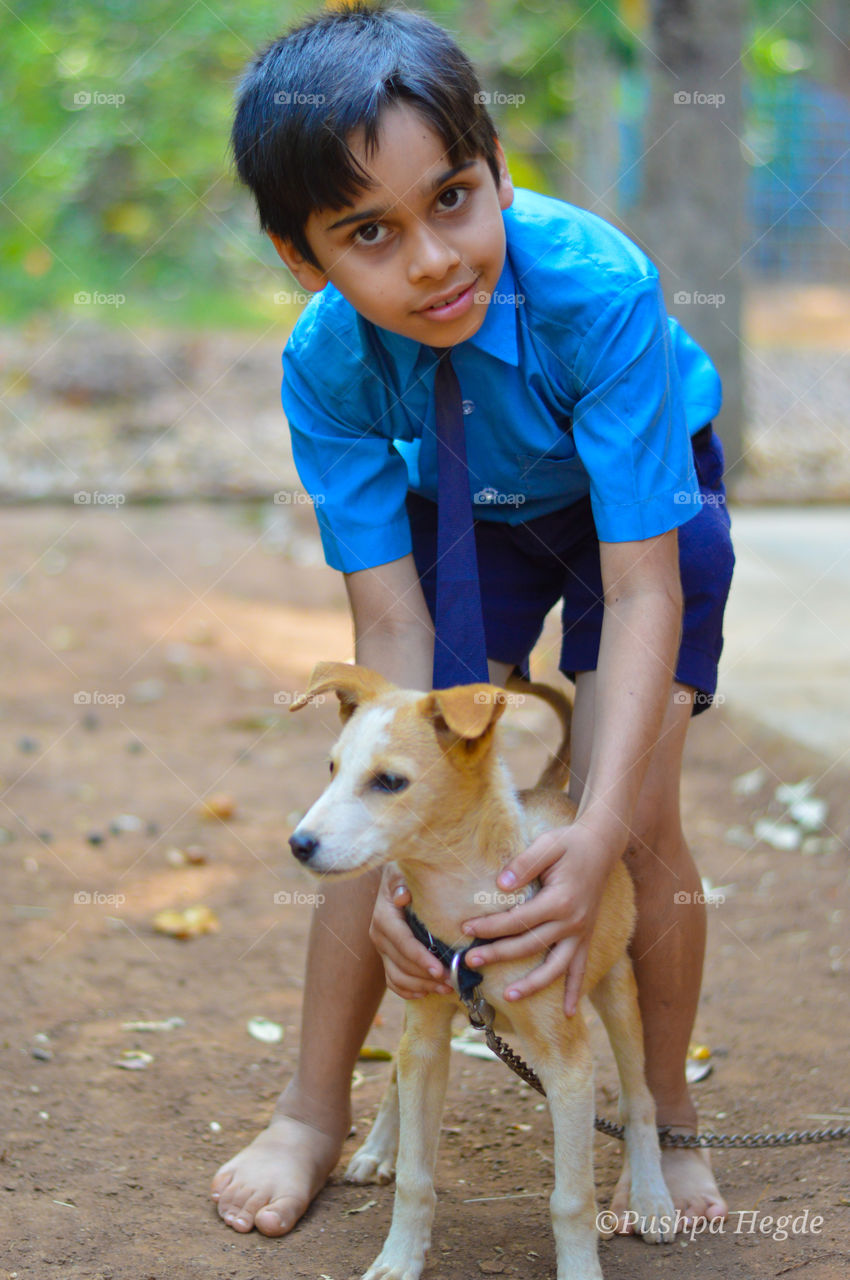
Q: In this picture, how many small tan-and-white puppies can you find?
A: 1